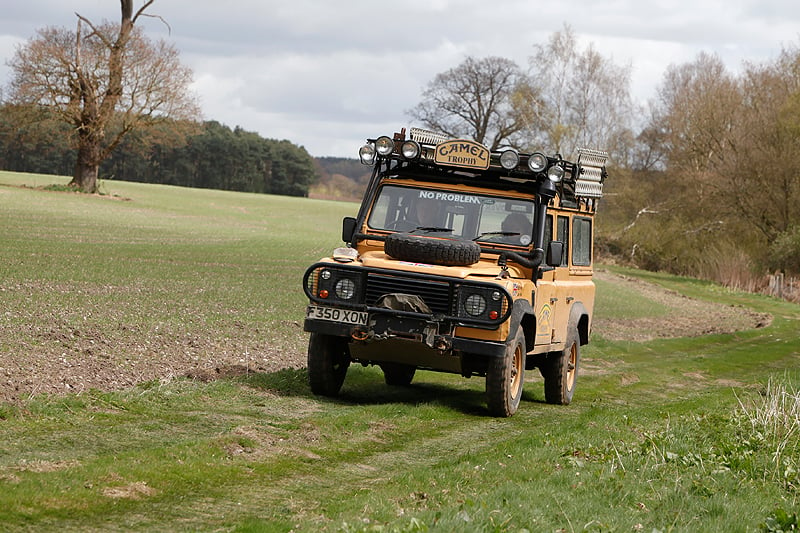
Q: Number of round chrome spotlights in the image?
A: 6